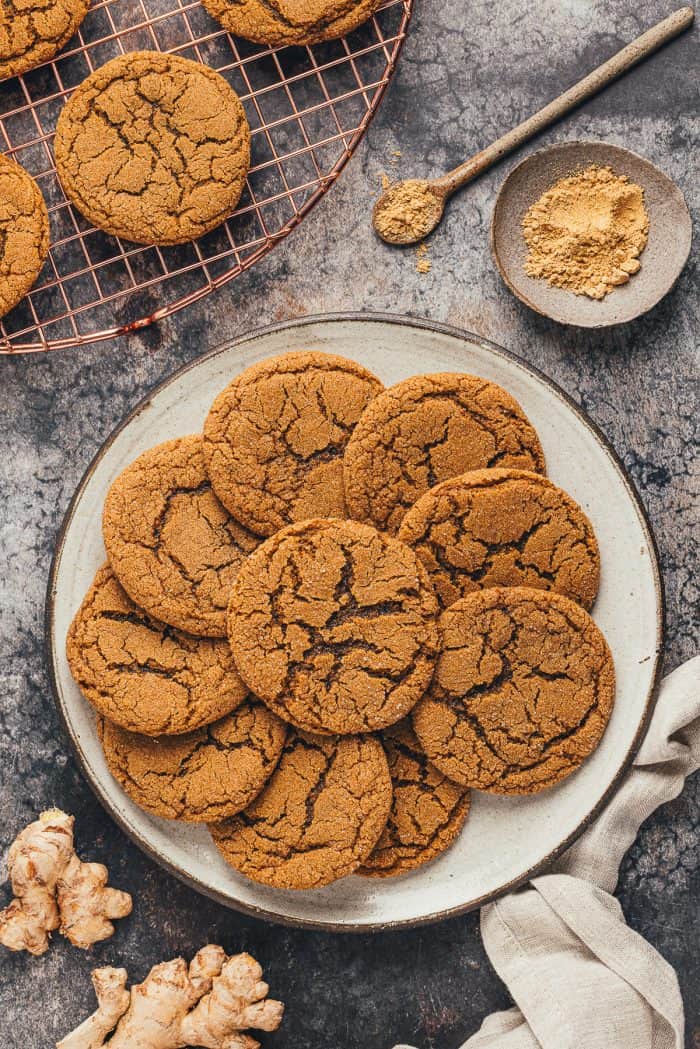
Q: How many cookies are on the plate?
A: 10